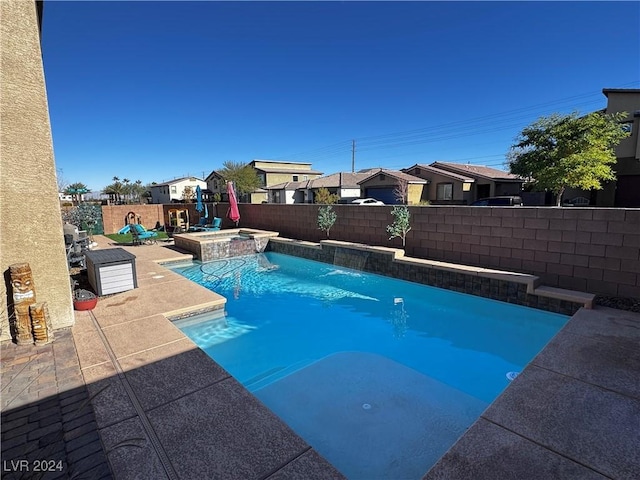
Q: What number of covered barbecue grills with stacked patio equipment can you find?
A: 1